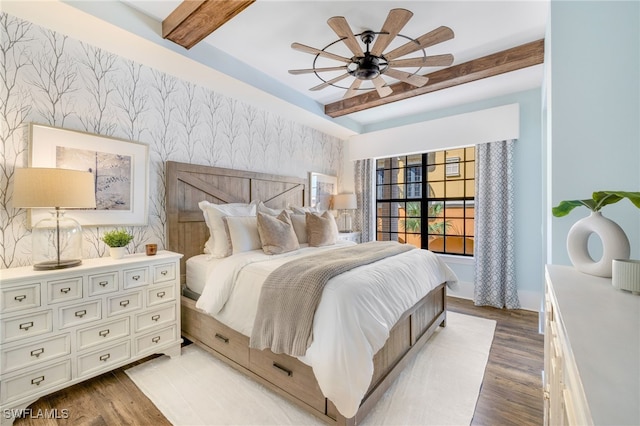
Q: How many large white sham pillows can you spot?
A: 3